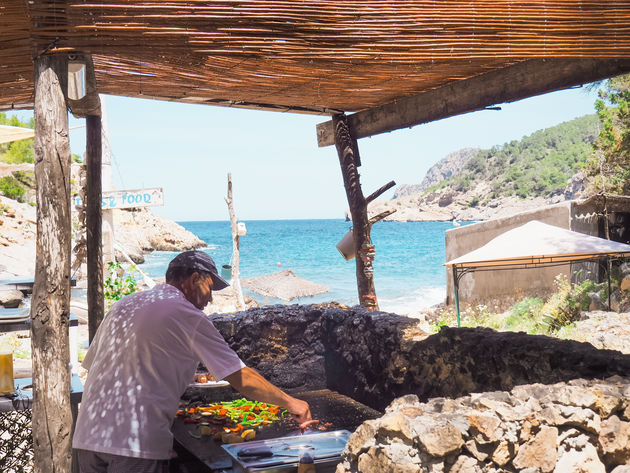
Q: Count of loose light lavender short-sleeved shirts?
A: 1